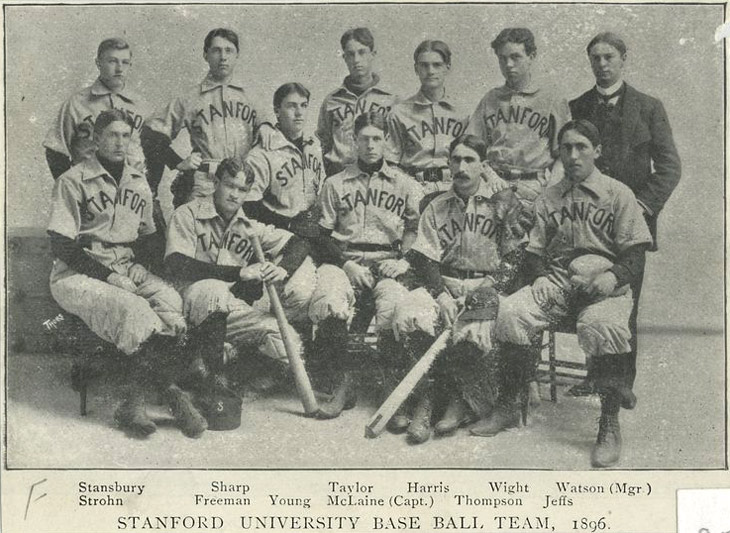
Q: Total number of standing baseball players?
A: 5